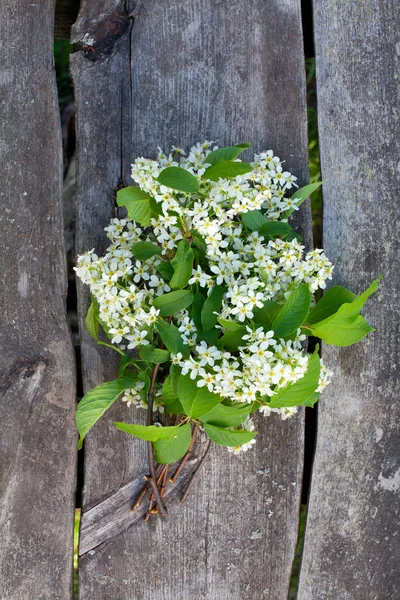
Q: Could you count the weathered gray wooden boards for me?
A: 3